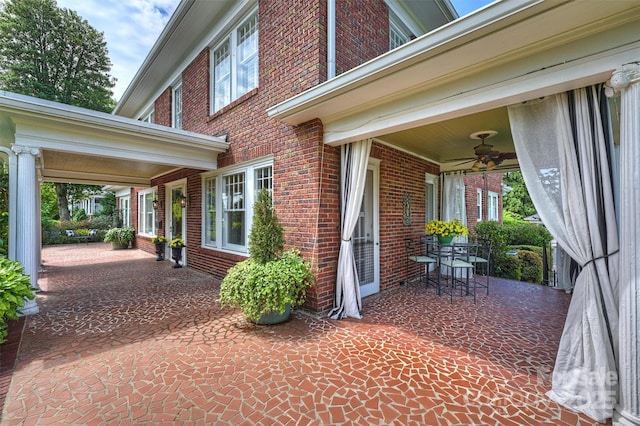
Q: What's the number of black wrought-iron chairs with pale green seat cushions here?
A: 4